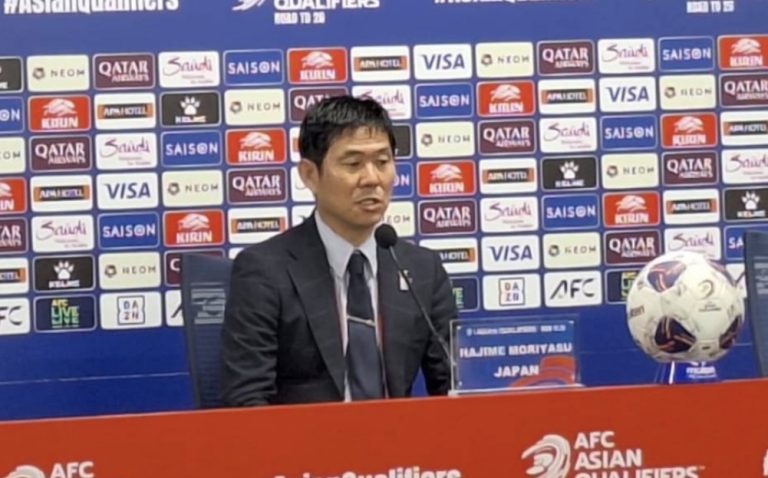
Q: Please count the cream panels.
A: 11